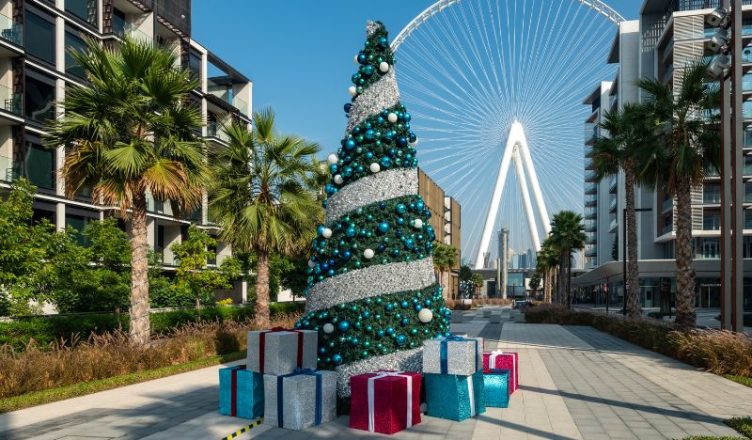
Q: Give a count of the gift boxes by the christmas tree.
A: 8